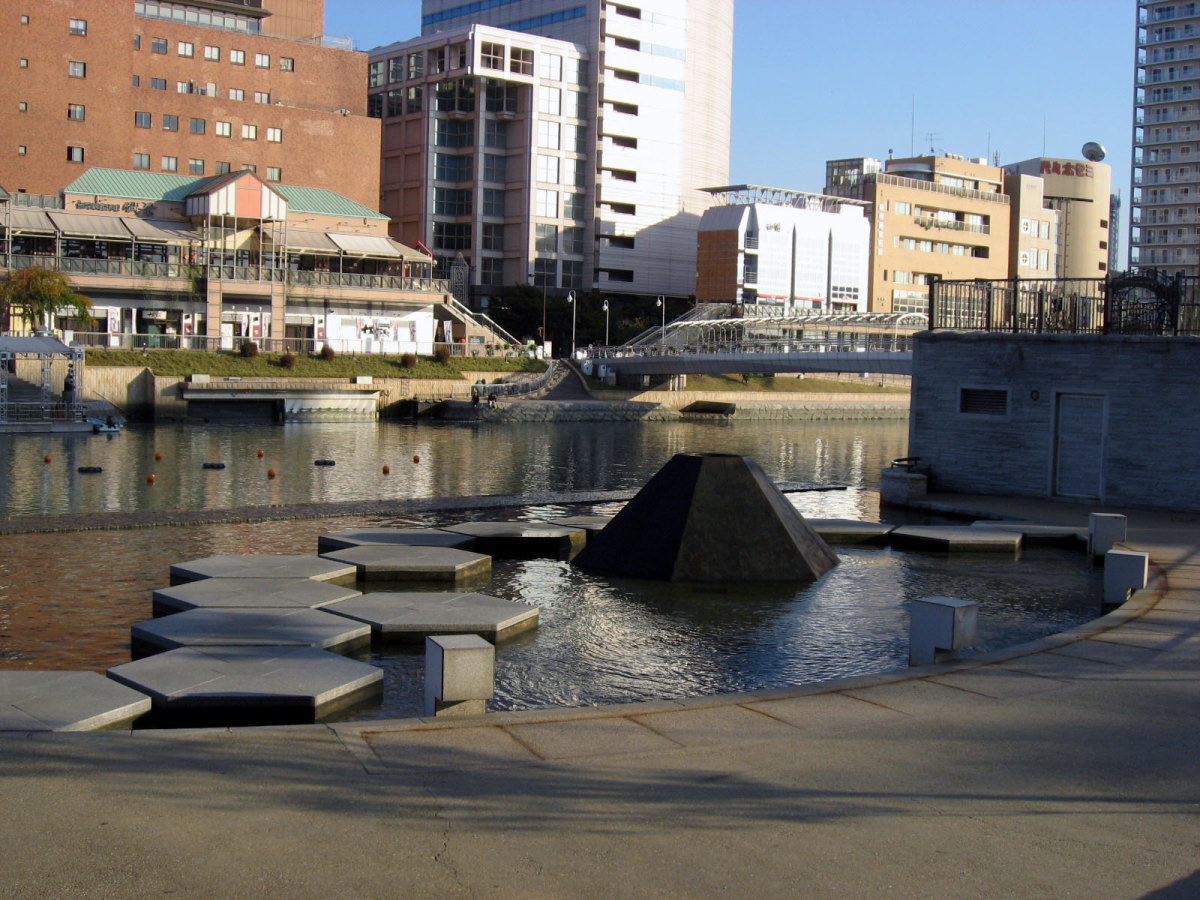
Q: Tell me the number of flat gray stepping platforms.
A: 13